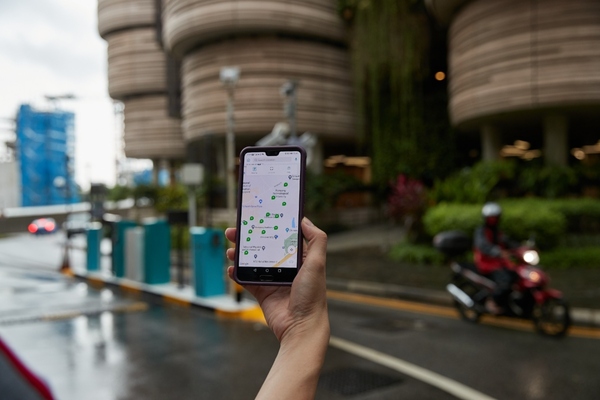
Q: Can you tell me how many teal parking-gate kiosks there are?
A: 4